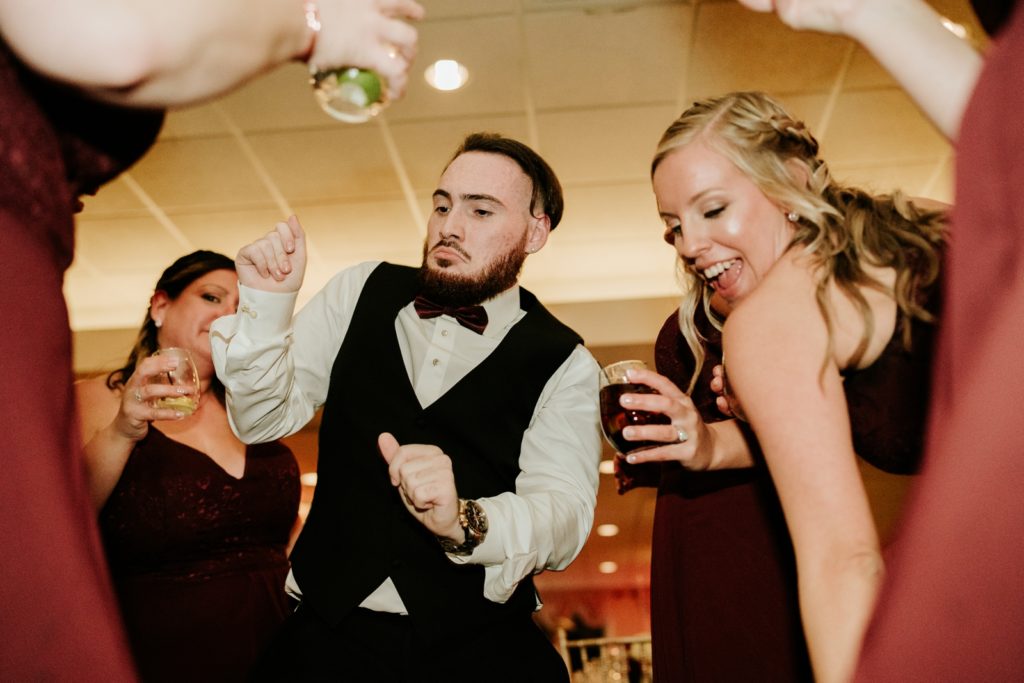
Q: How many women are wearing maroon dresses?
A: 5